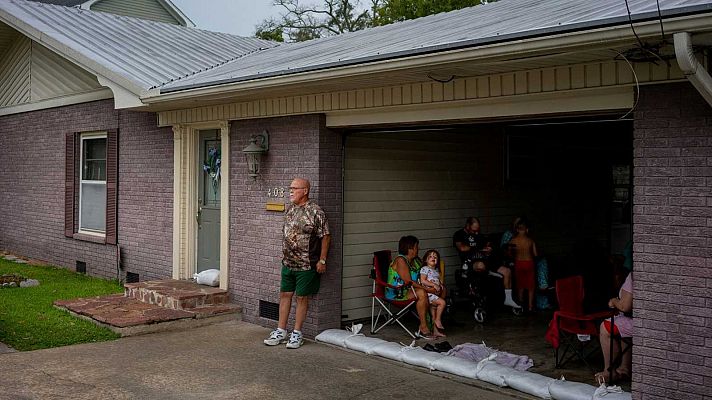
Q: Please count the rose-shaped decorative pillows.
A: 0